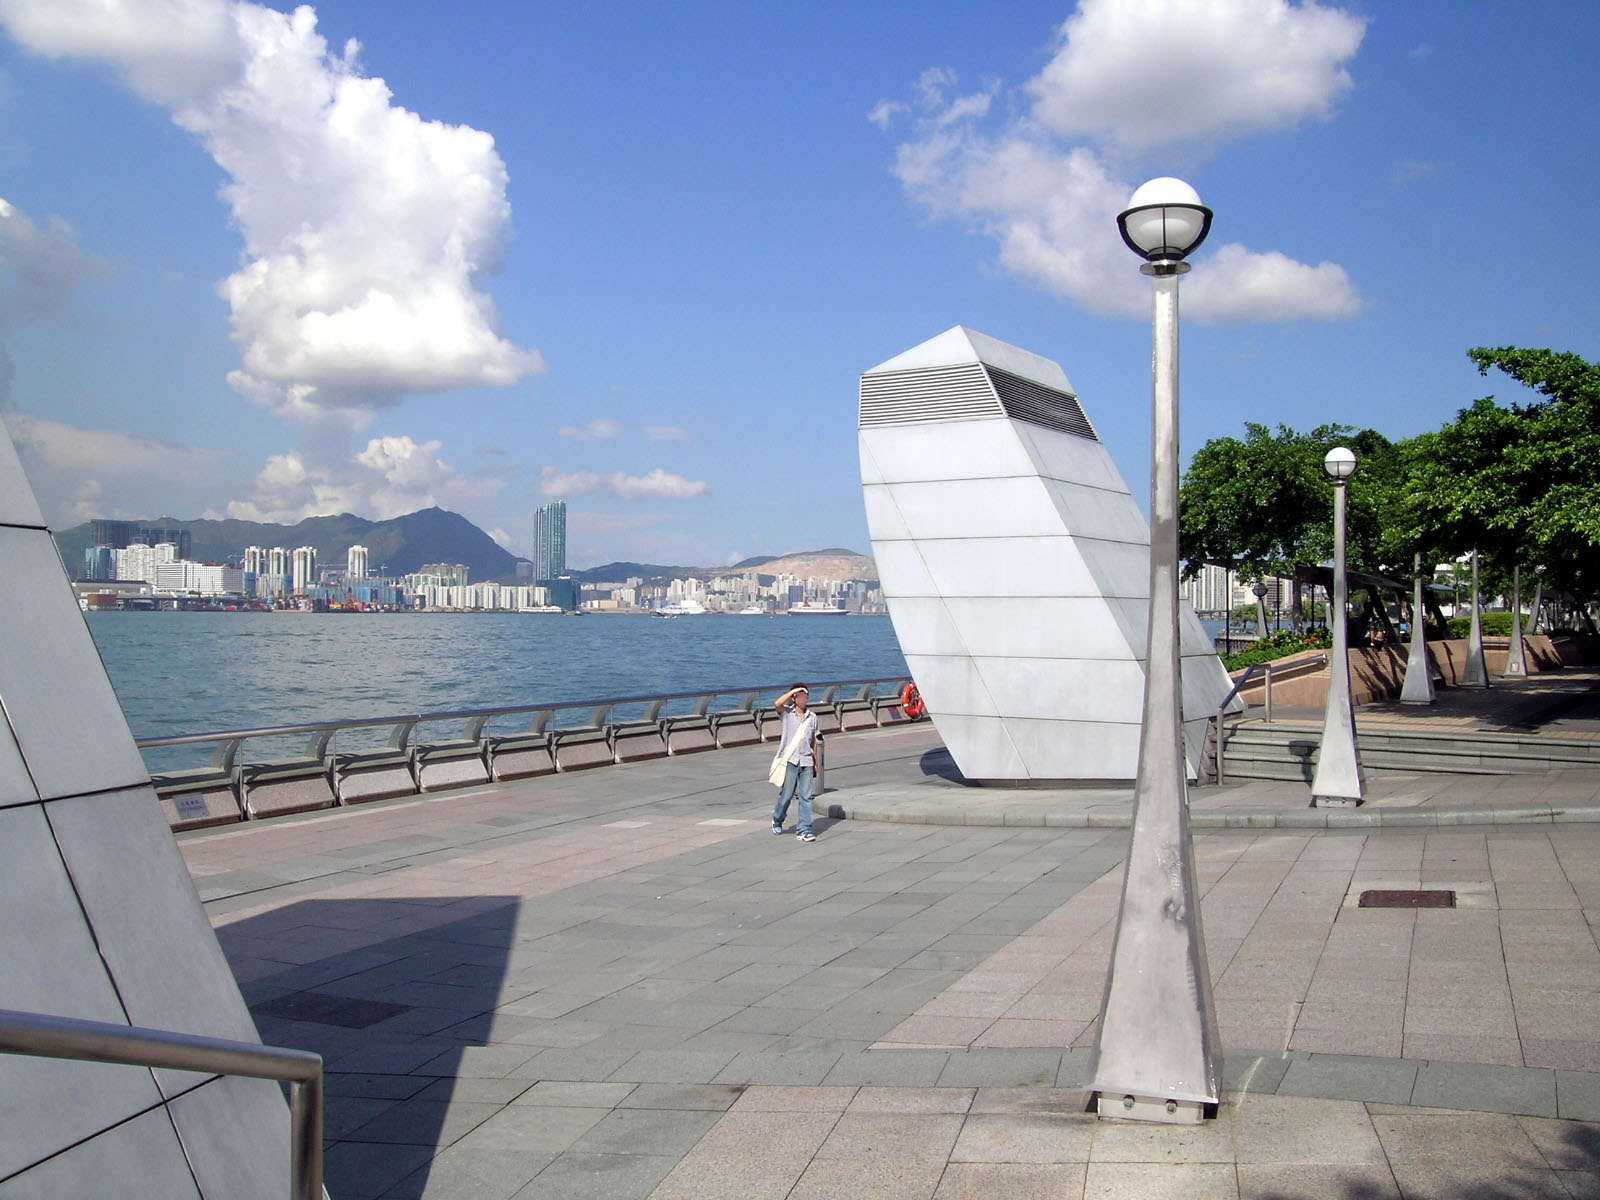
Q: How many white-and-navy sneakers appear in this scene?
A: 2